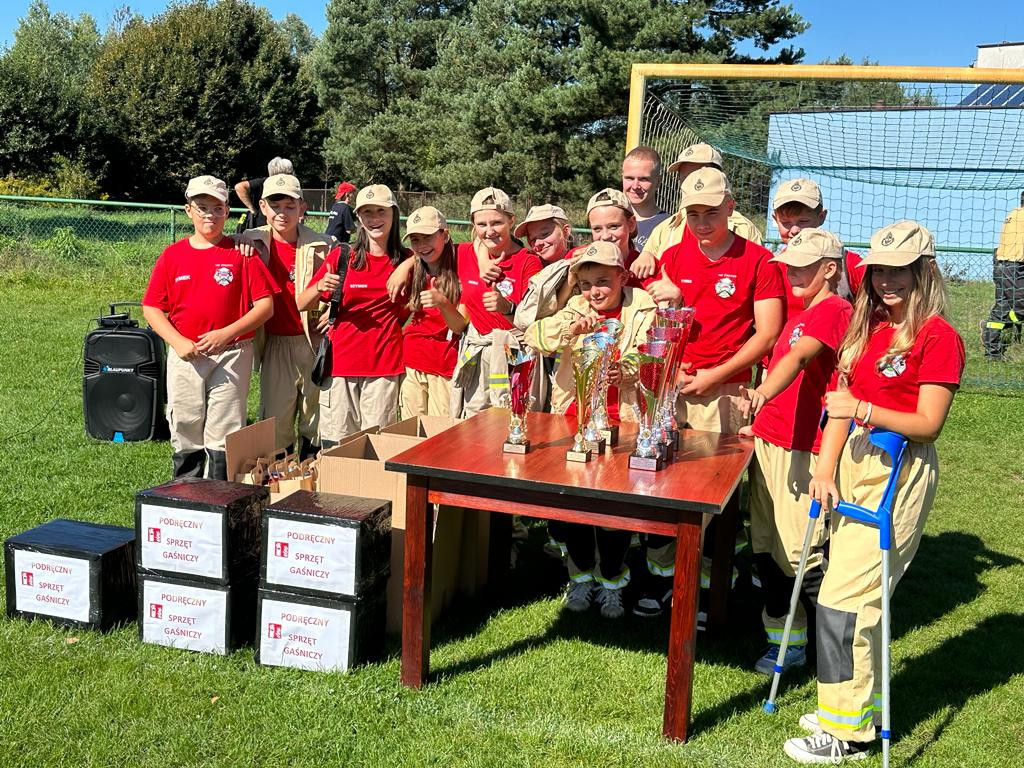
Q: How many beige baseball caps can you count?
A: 13